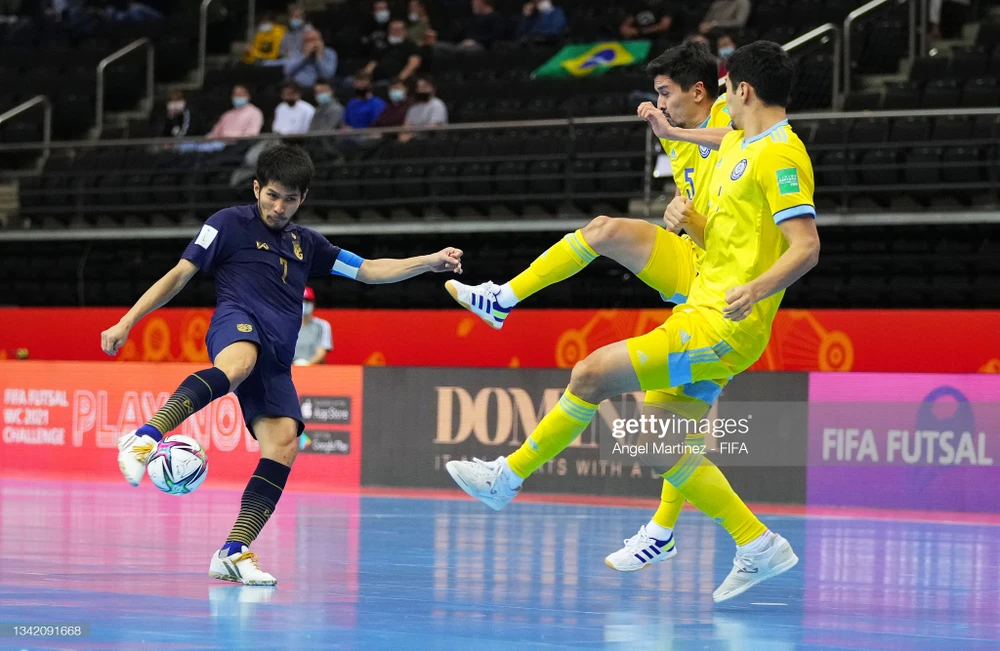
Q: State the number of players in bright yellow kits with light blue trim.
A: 2